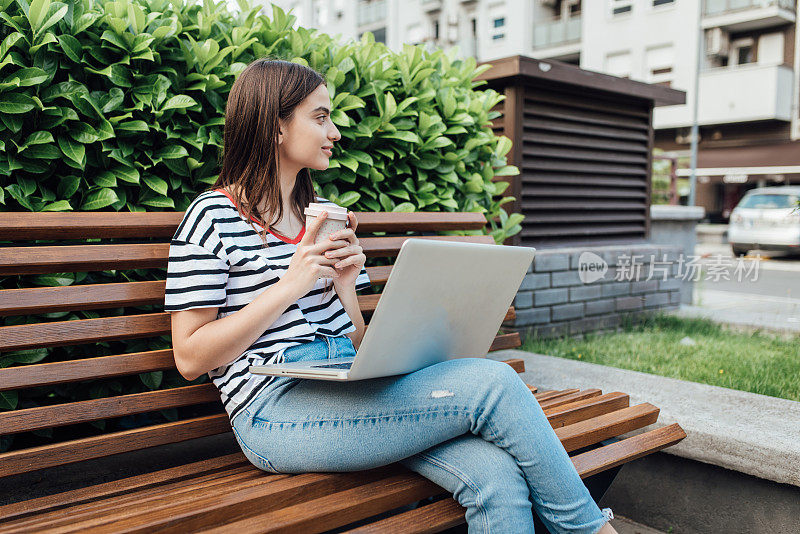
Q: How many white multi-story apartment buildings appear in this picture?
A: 1